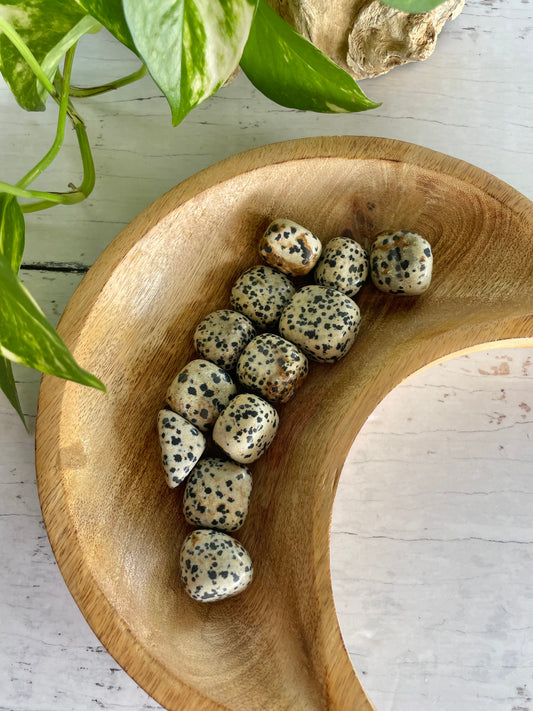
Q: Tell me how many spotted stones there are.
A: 12